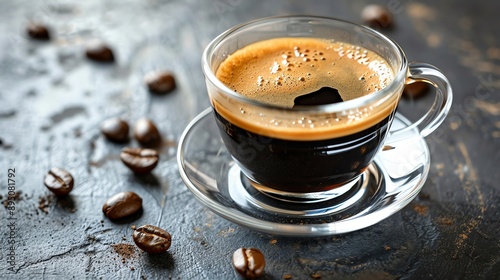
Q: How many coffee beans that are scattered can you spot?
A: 12